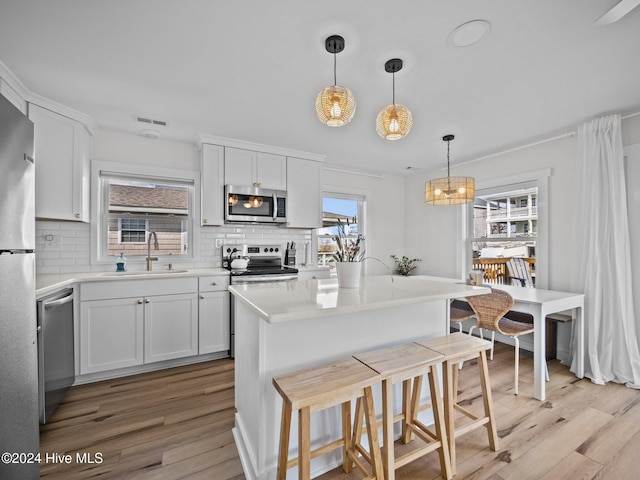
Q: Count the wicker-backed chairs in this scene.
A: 2